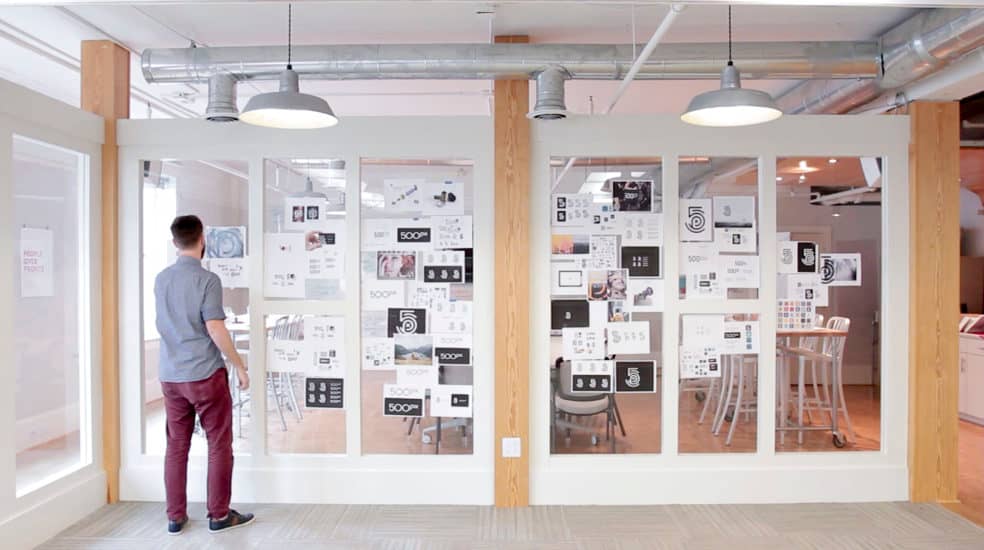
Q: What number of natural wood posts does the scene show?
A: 3